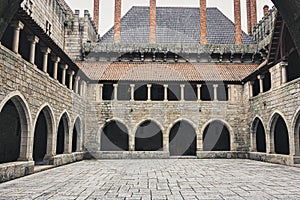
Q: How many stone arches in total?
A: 11